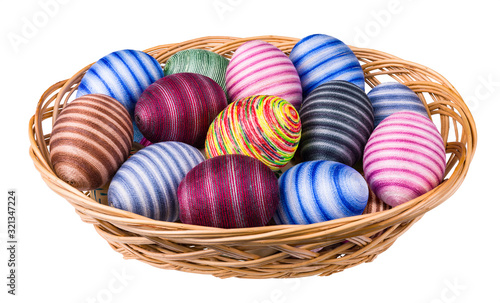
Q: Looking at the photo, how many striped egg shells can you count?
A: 13